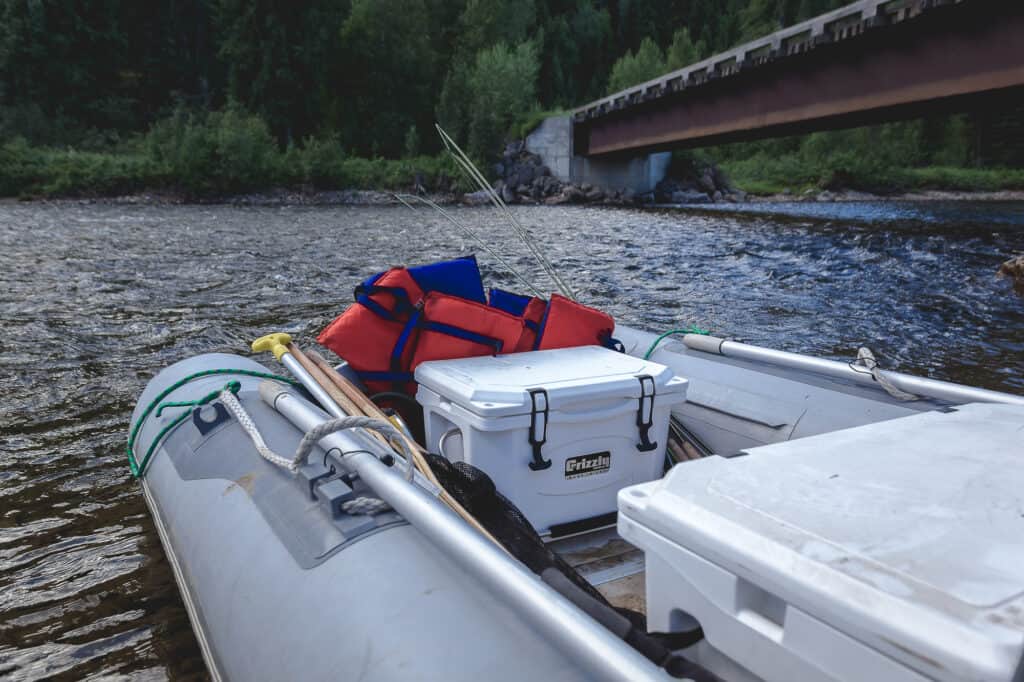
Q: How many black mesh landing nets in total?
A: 1